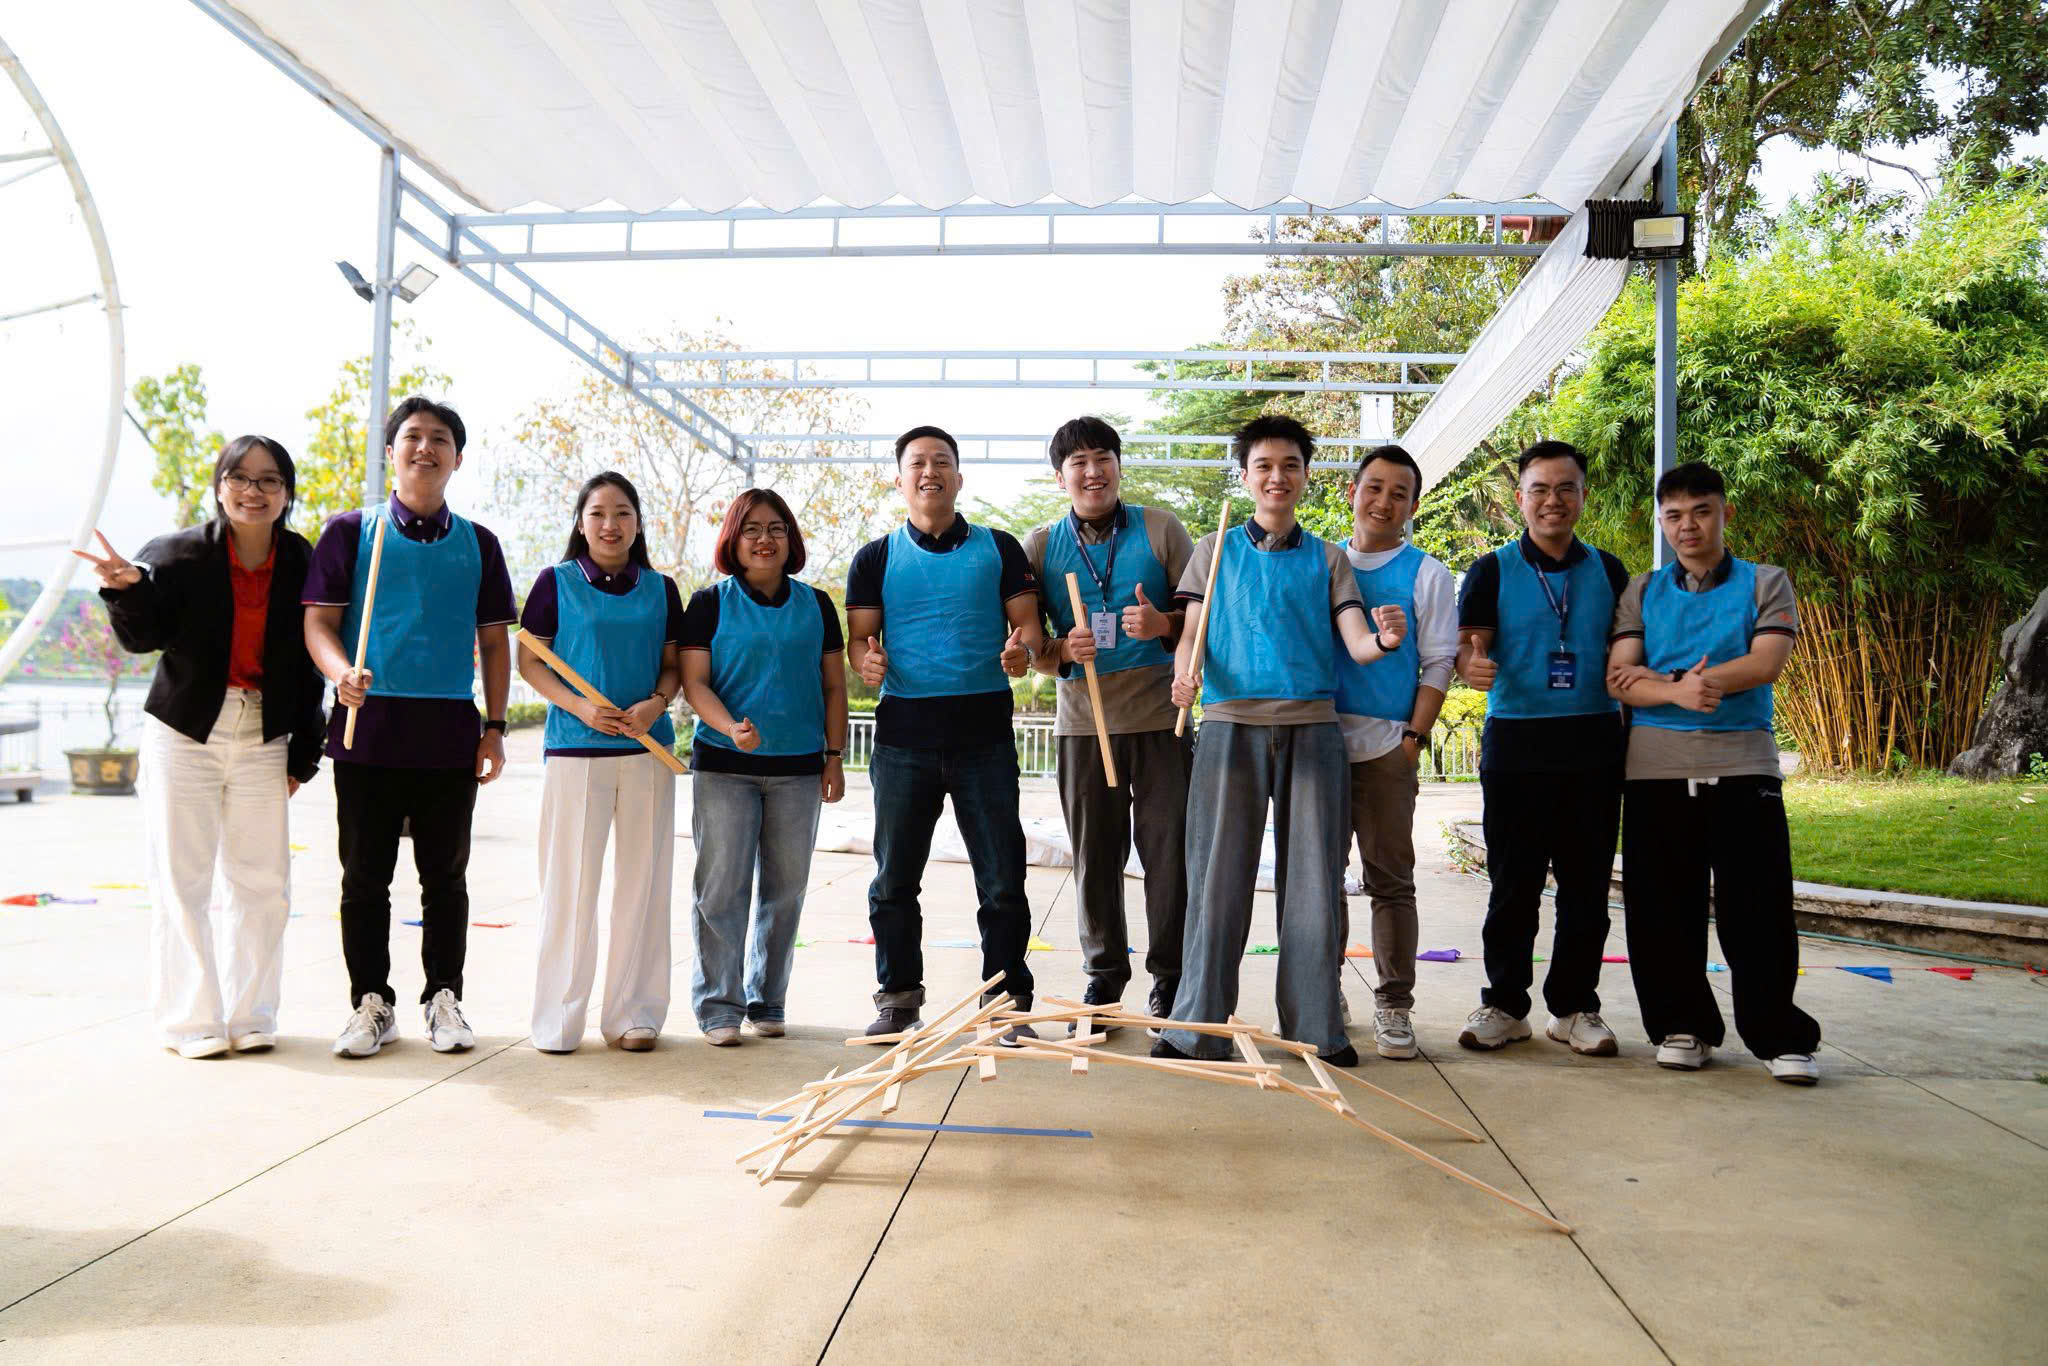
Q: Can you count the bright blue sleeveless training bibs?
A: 9